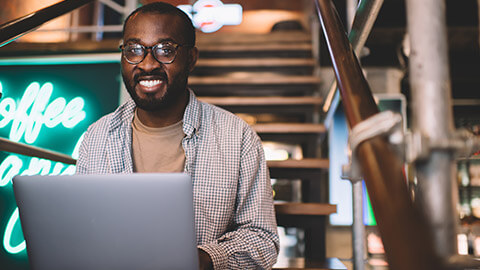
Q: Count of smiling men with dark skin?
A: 1